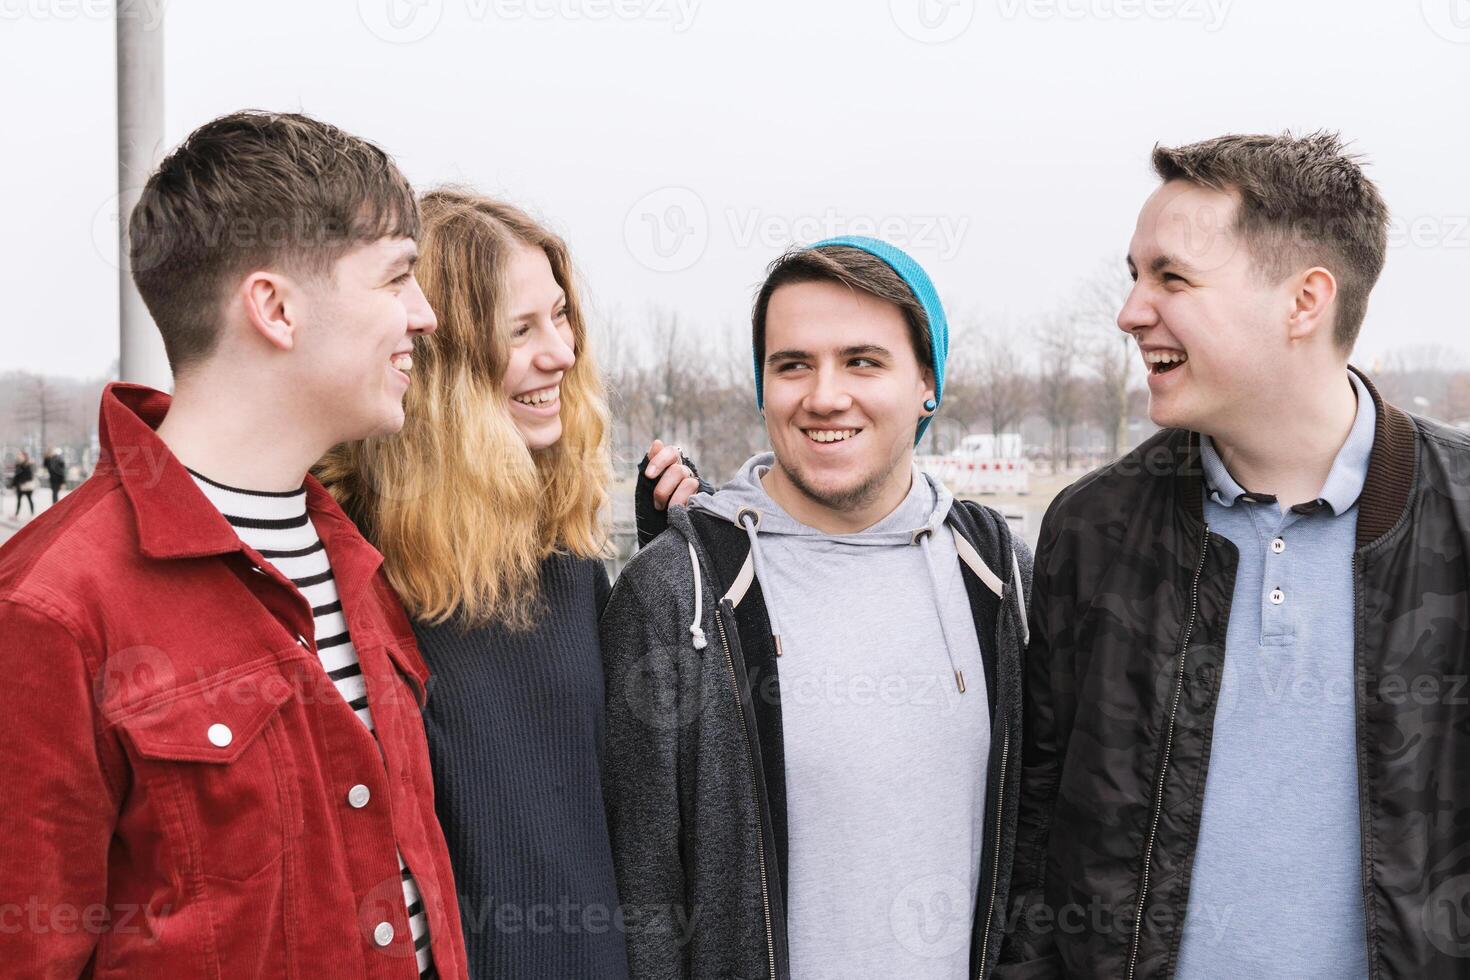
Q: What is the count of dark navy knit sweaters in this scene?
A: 1